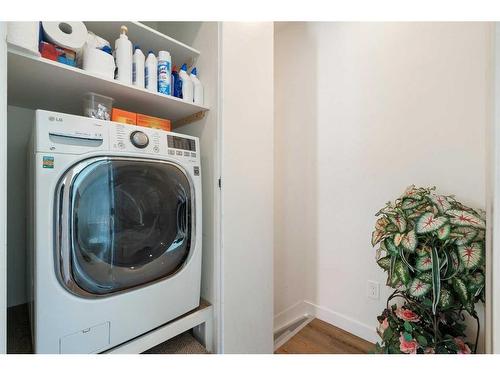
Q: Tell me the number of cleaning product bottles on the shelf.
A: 7